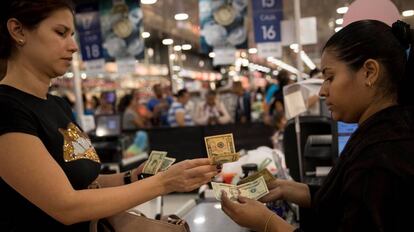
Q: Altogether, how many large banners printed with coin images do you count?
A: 2